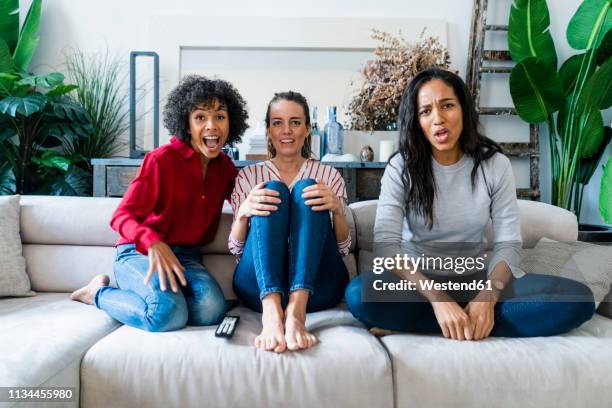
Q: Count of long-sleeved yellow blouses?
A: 0